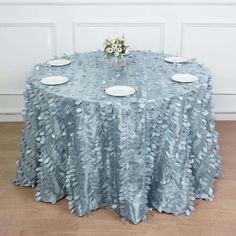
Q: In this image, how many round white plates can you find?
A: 5